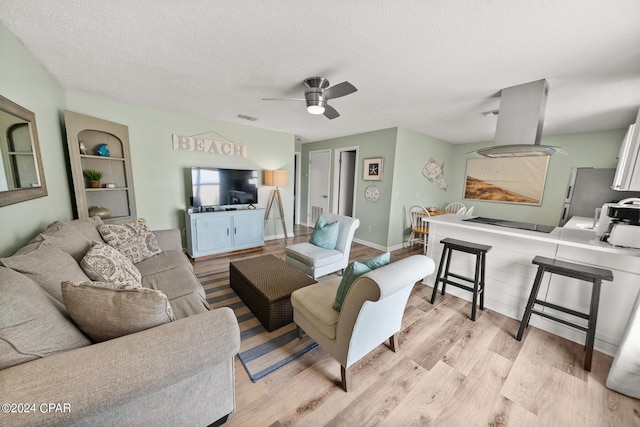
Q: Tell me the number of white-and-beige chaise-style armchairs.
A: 2